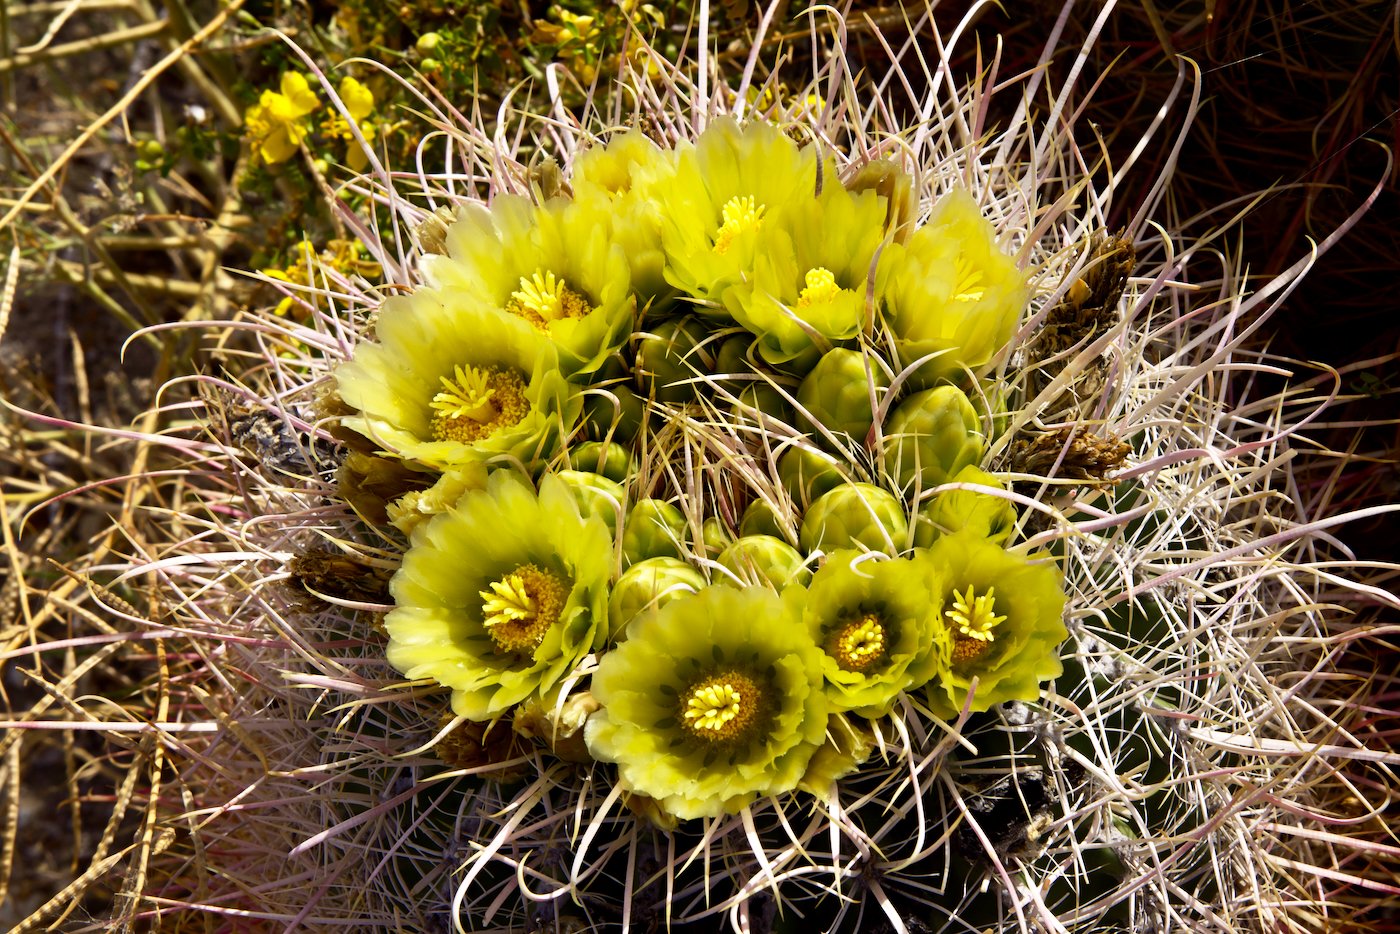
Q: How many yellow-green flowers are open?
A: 10